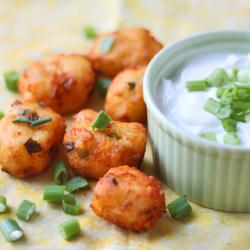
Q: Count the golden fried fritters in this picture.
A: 6